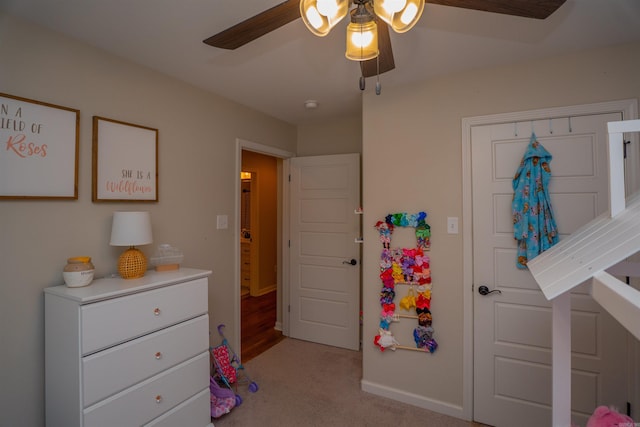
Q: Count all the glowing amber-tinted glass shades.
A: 3